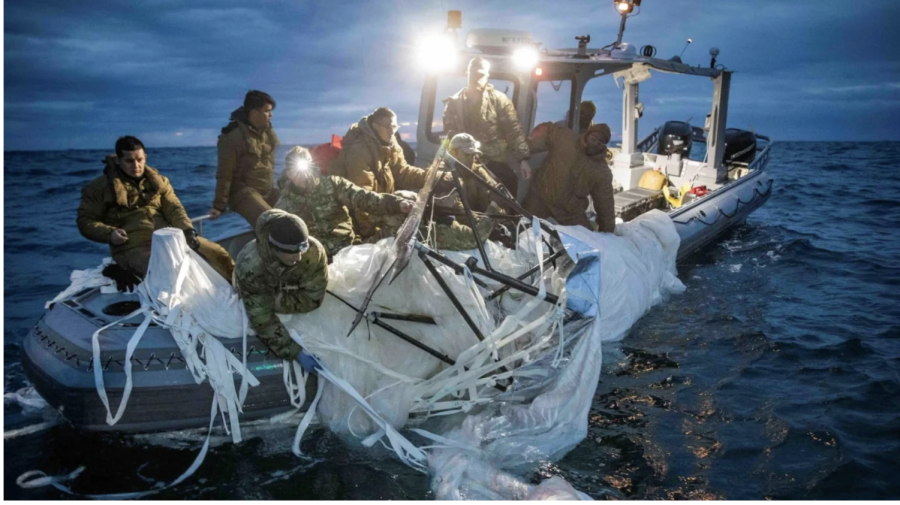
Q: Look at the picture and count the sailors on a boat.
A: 9